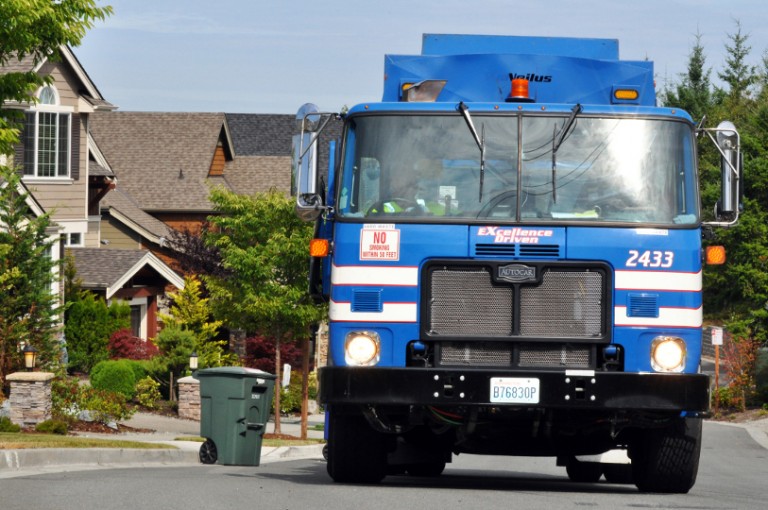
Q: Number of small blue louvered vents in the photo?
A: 2